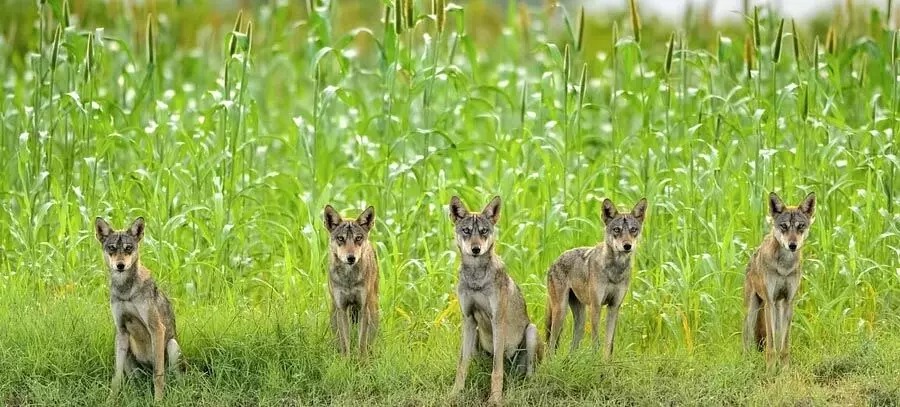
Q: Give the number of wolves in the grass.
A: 5